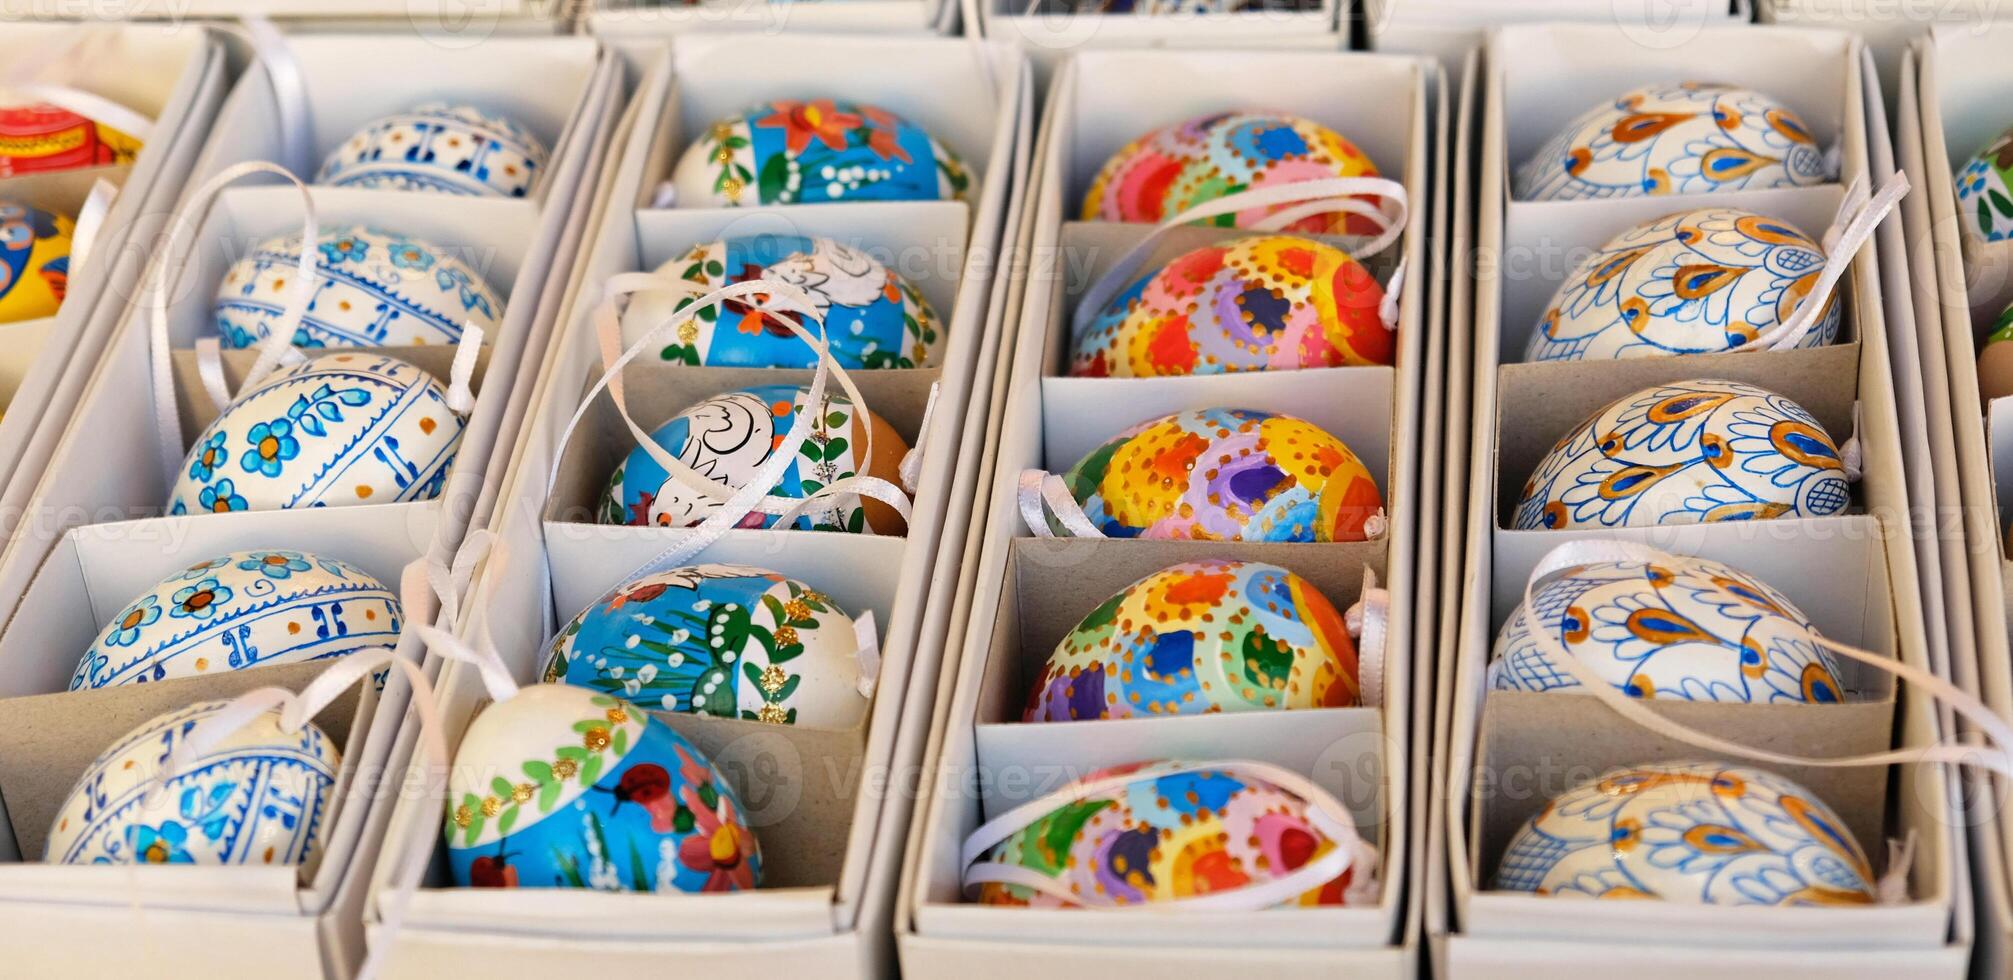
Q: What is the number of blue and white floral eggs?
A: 5